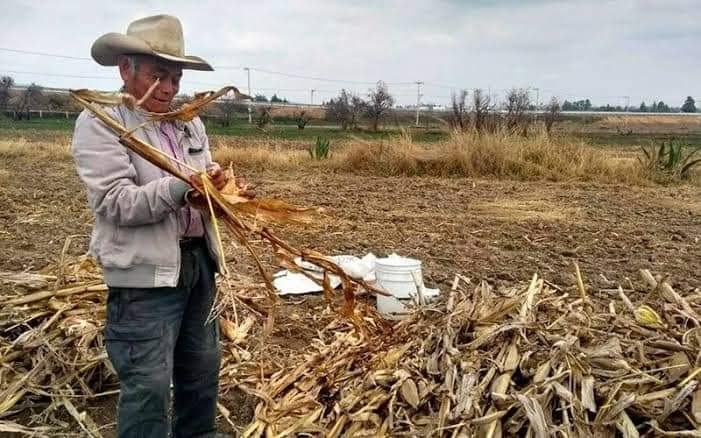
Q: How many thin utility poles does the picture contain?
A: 5